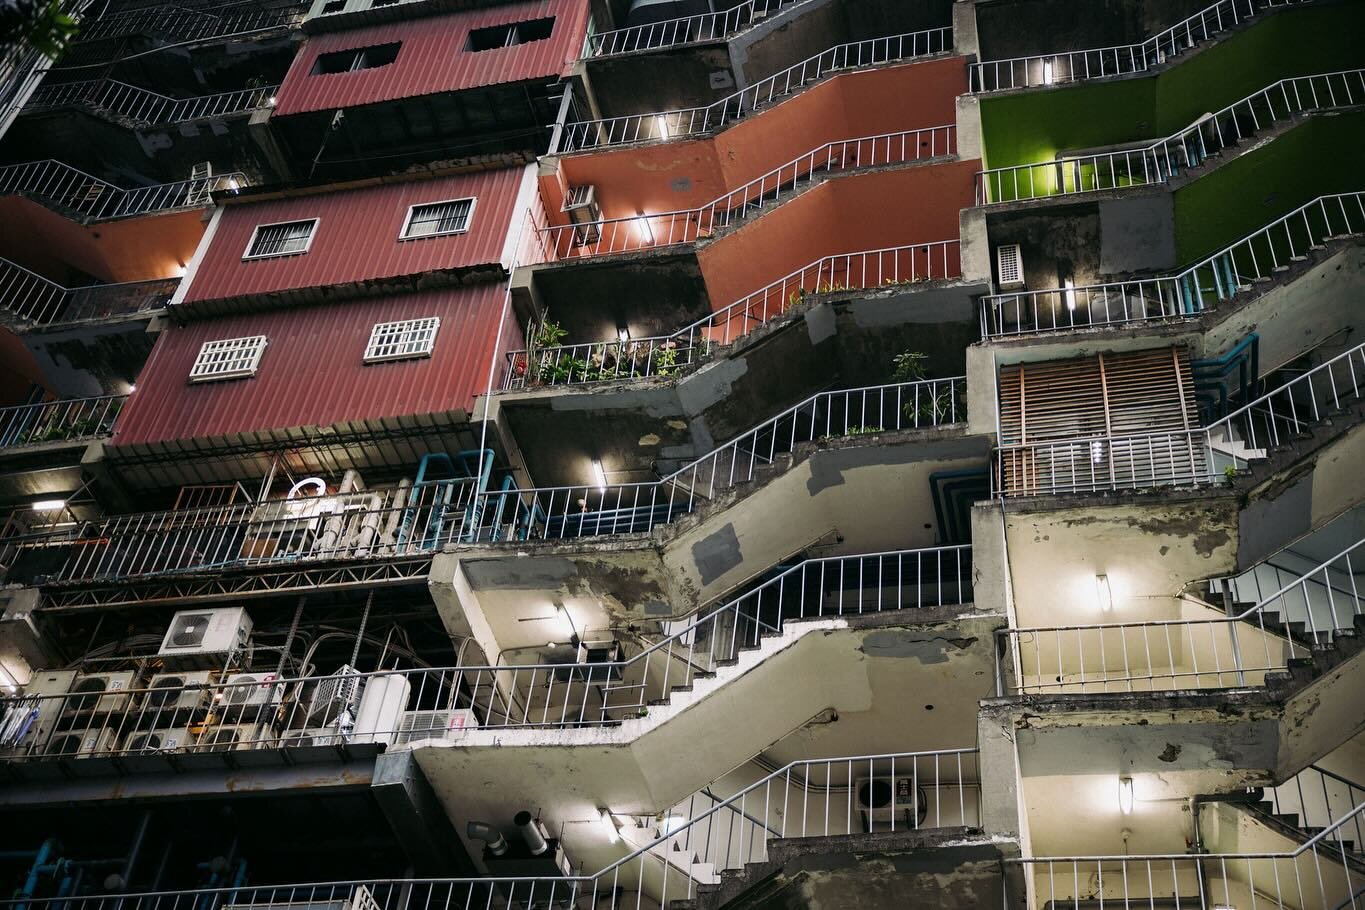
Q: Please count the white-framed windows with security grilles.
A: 4